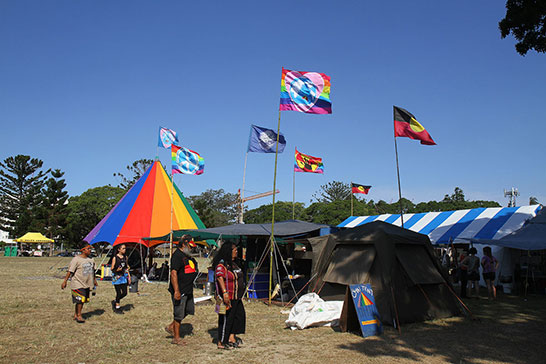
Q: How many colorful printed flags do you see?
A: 7